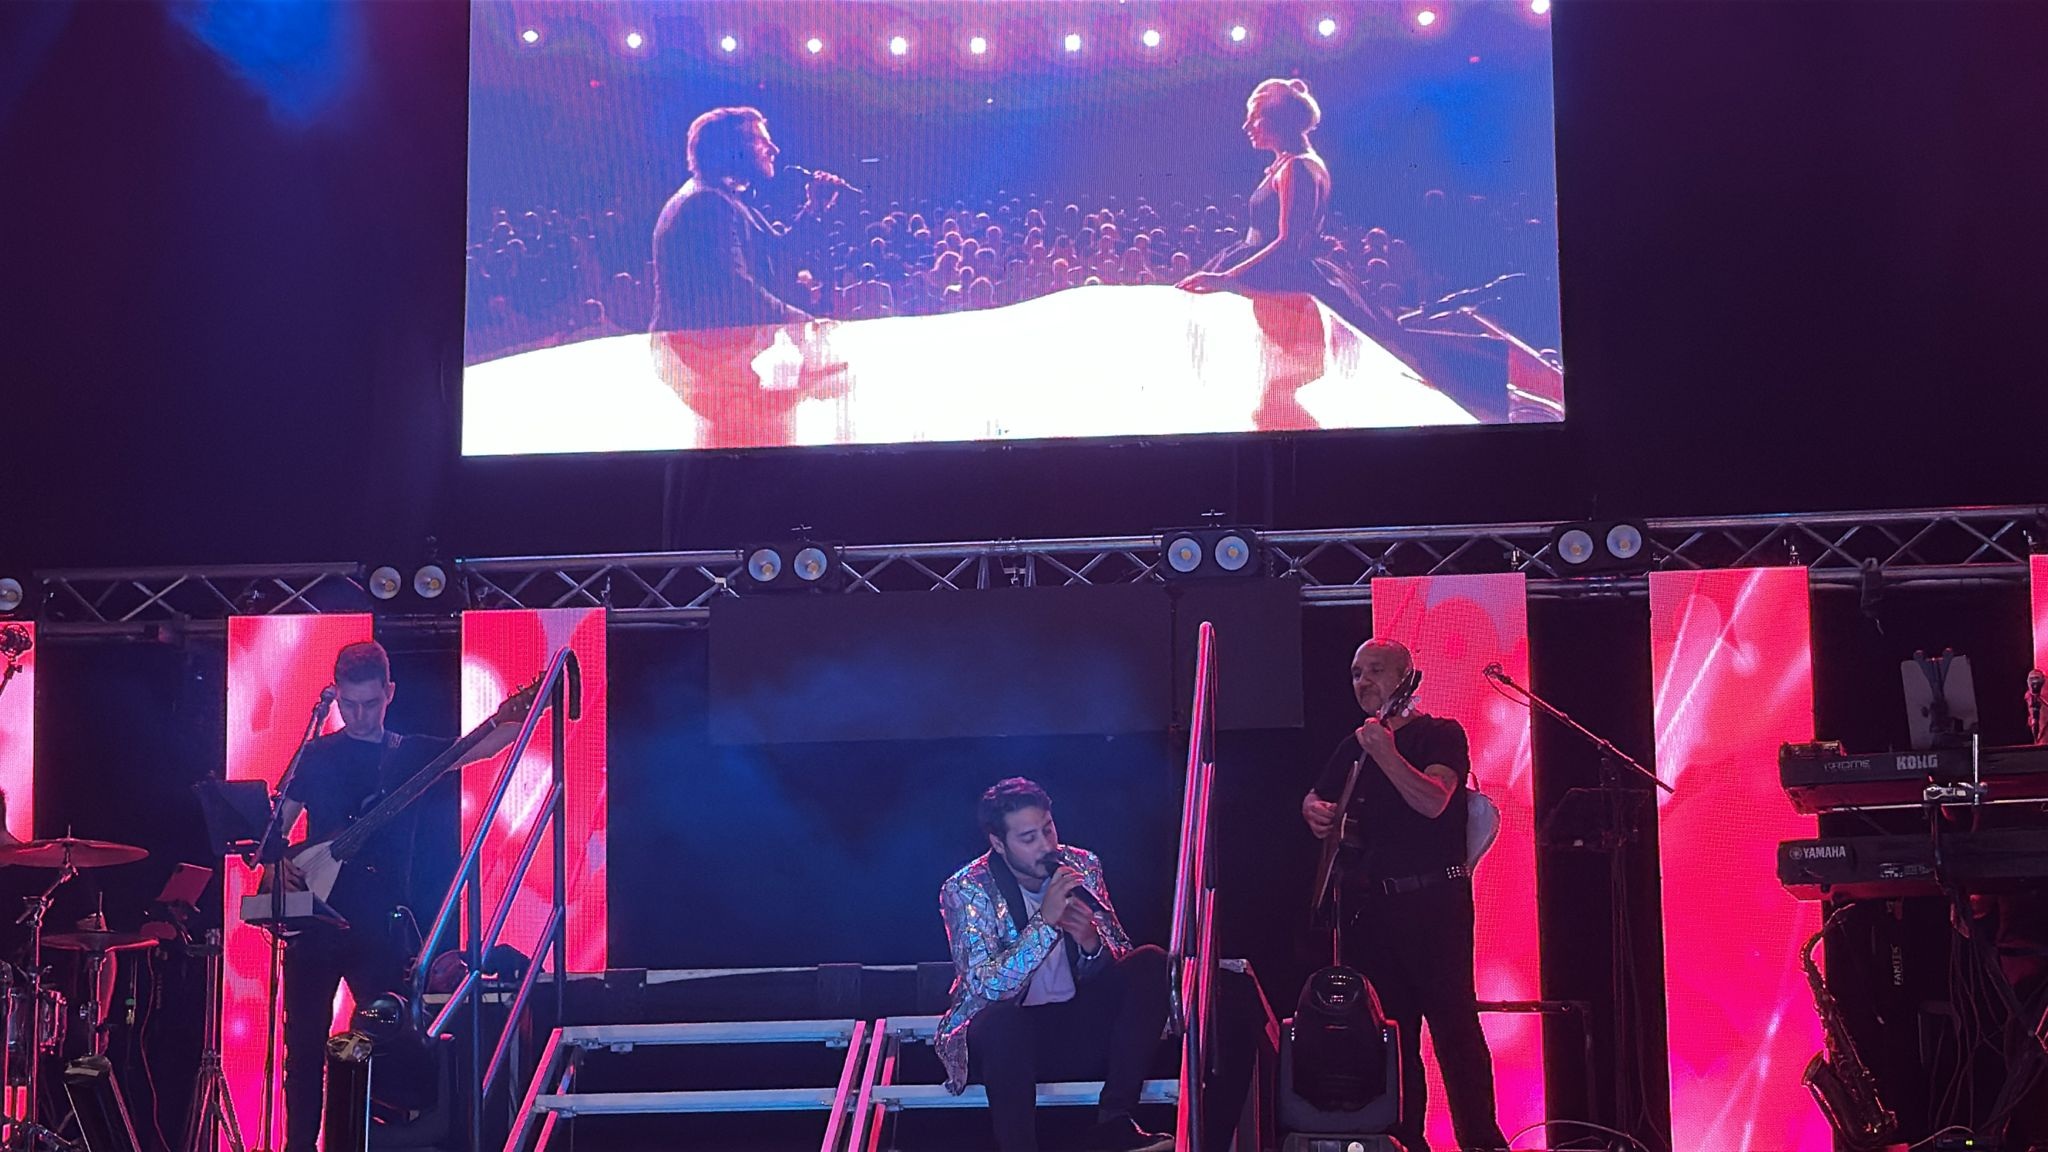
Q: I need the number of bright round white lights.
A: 12